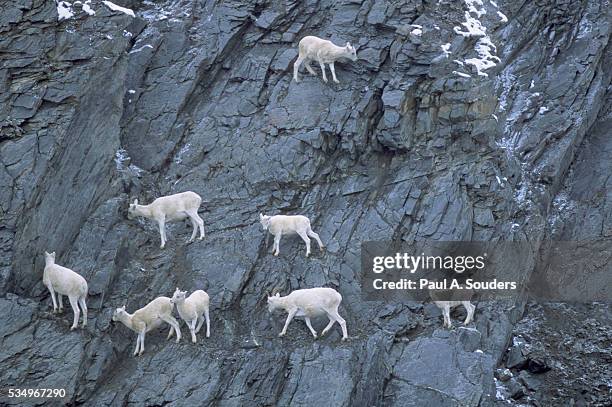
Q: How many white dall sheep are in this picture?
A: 8